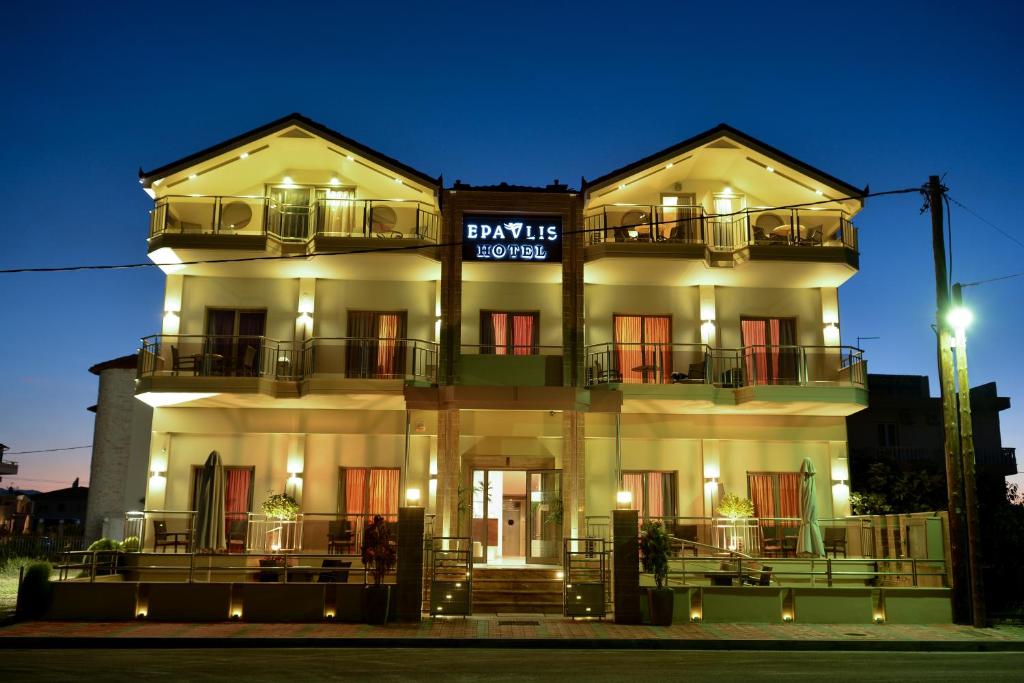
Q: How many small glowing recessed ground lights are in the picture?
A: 6